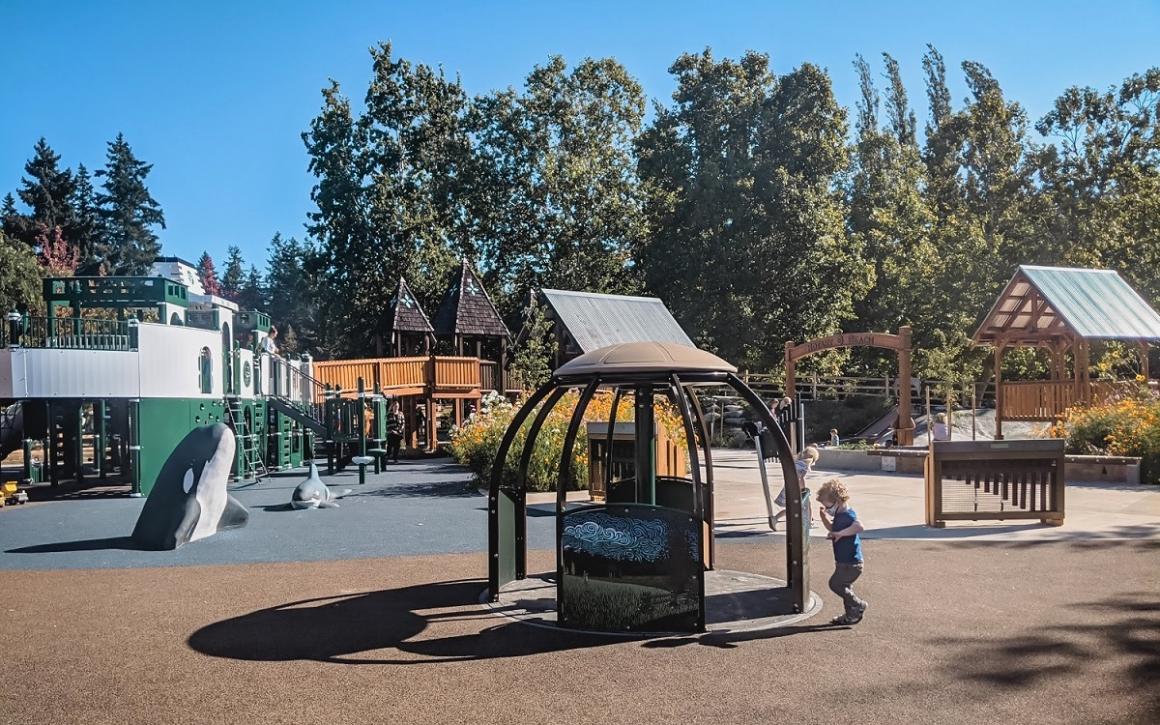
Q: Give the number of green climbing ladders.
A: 2